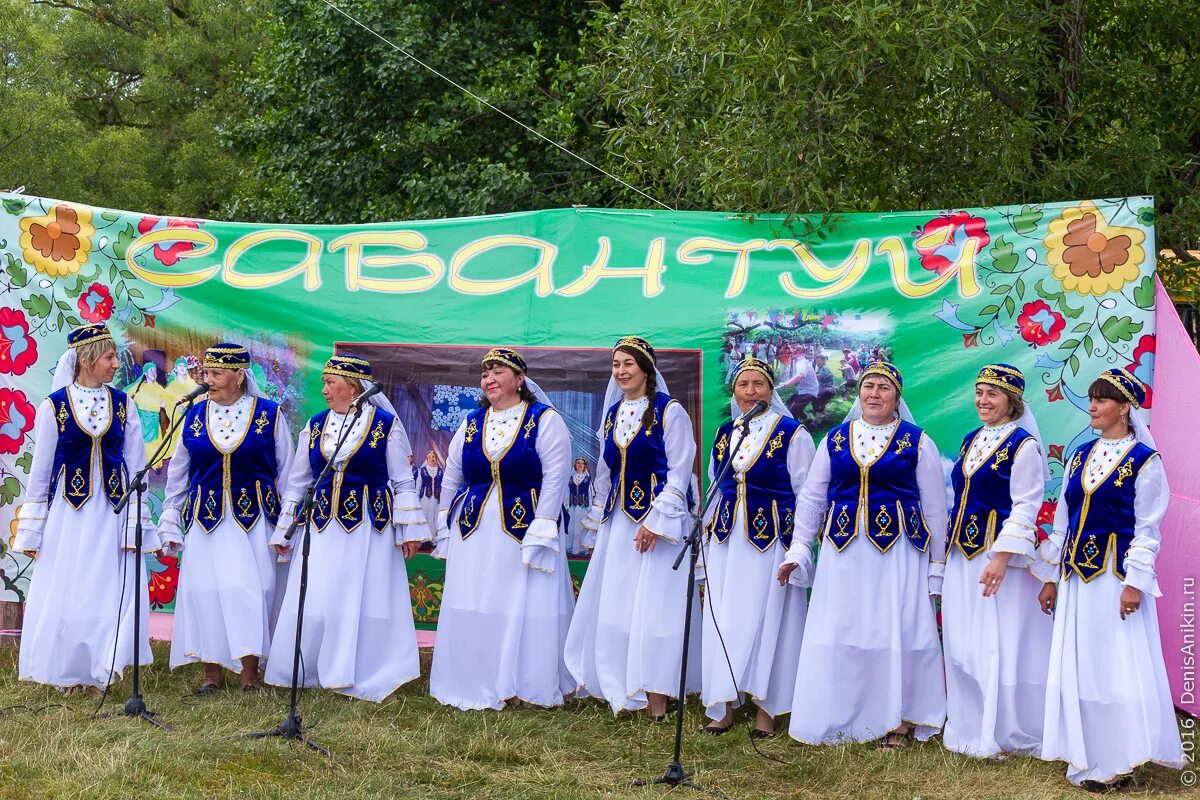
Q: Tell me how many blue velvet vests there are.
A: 9